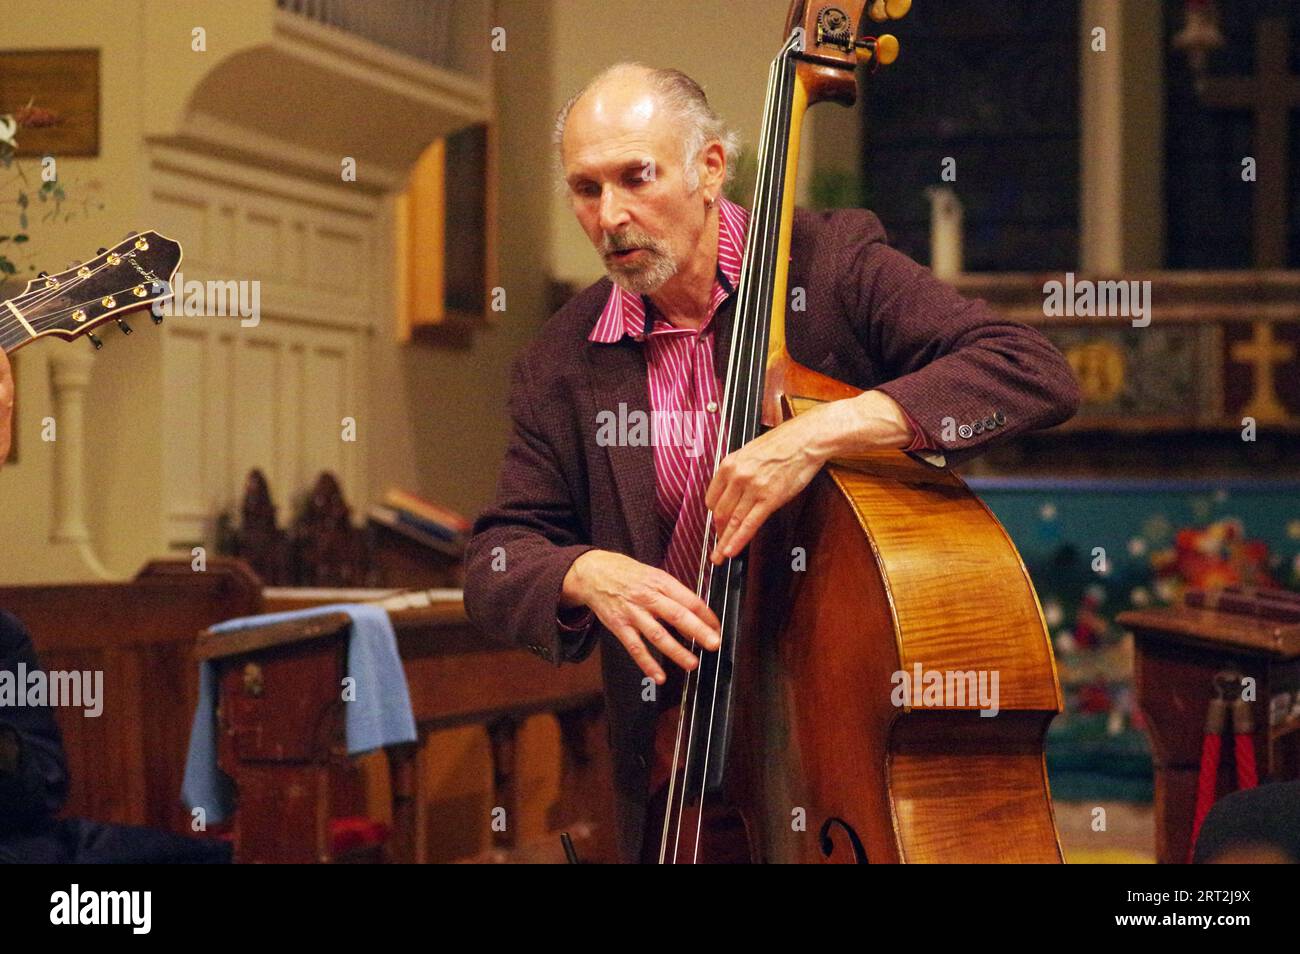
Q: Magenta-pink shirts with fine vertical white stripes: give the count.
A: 1